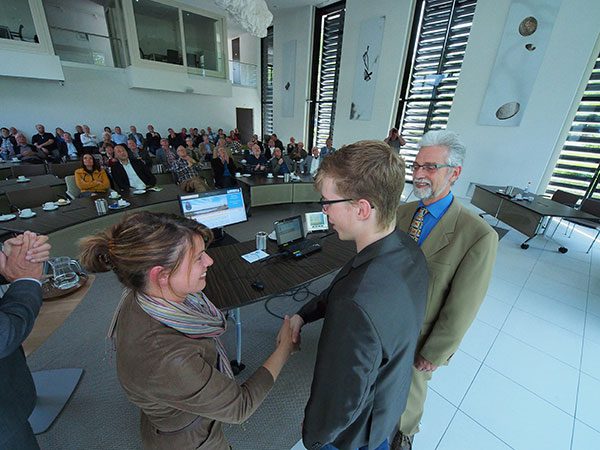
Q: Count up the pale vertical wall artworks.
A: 3